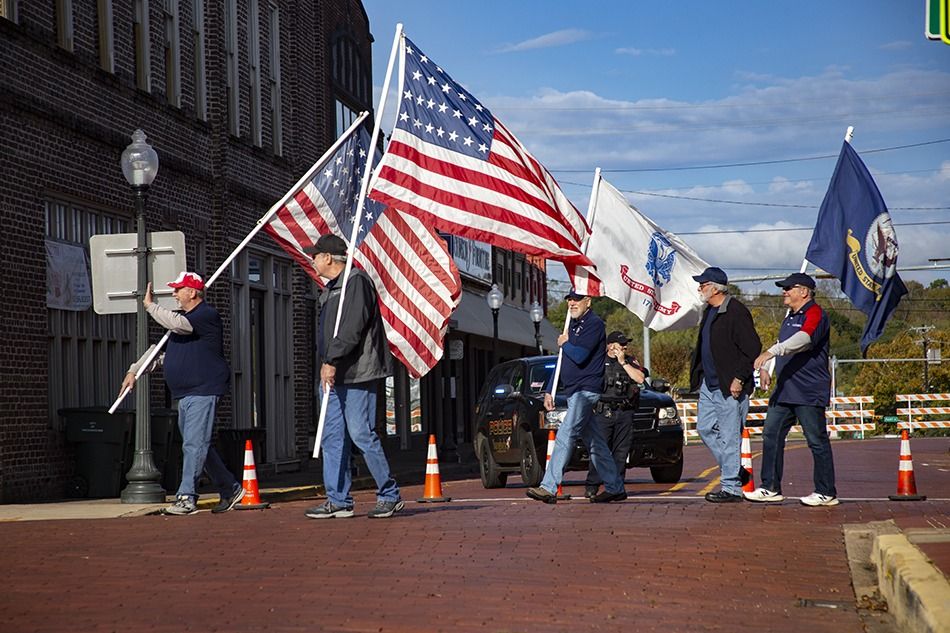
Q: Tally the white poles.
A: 4